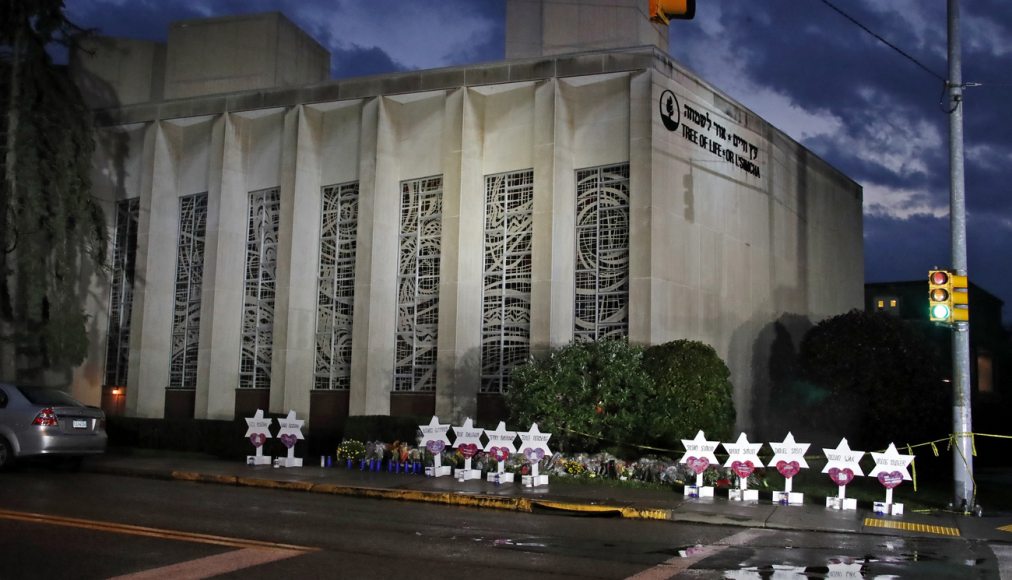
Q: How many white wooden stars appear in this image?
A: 11